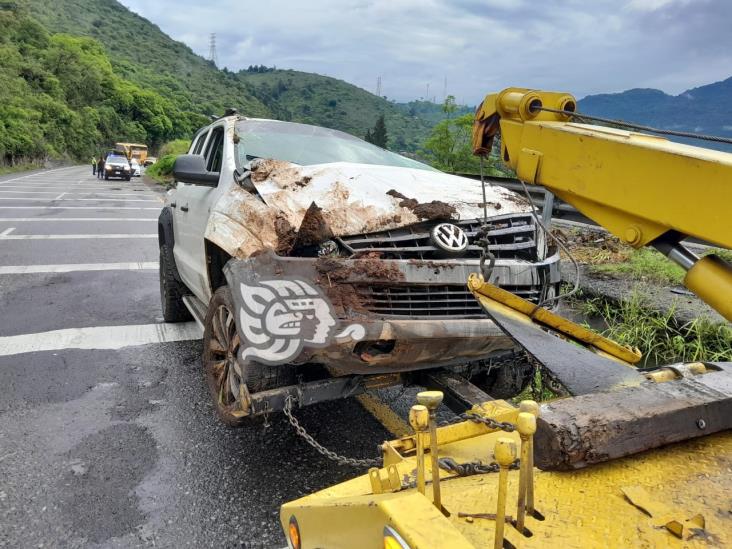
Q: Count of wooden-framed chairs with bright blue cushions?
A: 0